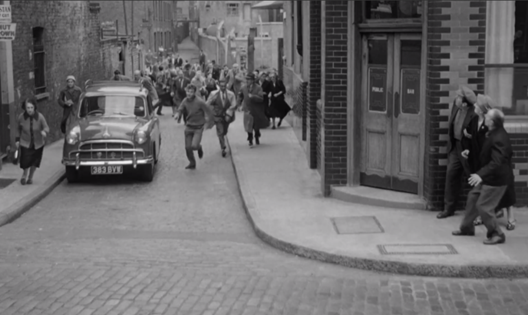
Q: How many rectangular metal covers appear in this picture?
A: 2